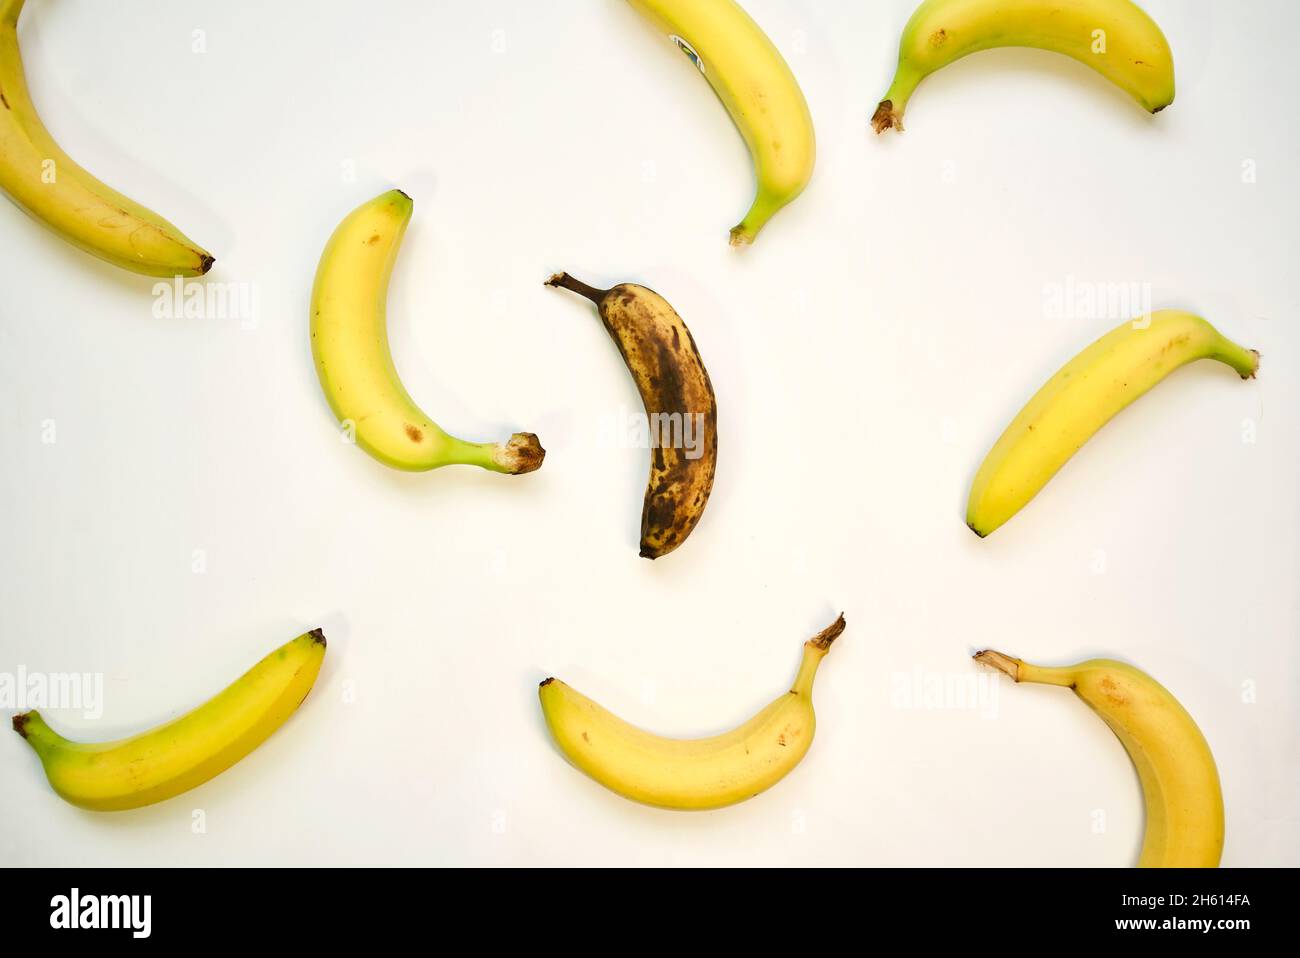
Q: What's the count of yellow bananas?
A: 8